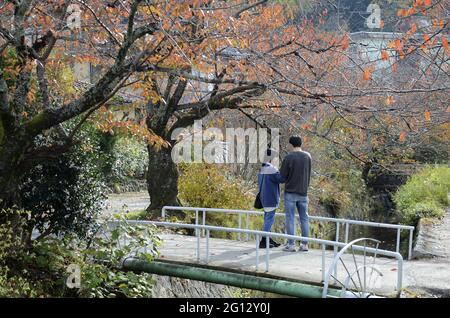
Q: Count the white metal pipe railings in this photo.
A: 2